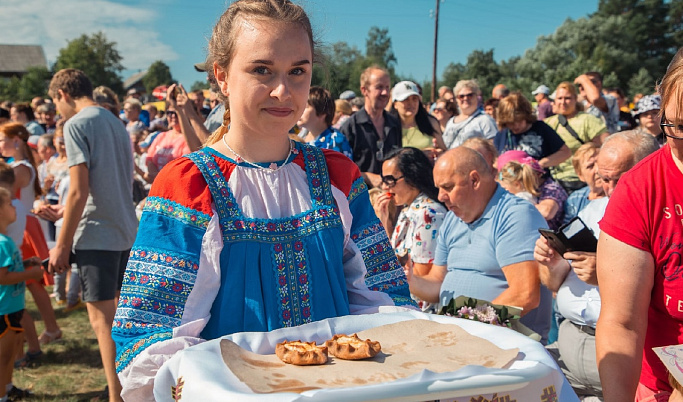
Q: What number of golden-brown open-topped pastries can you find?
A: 2